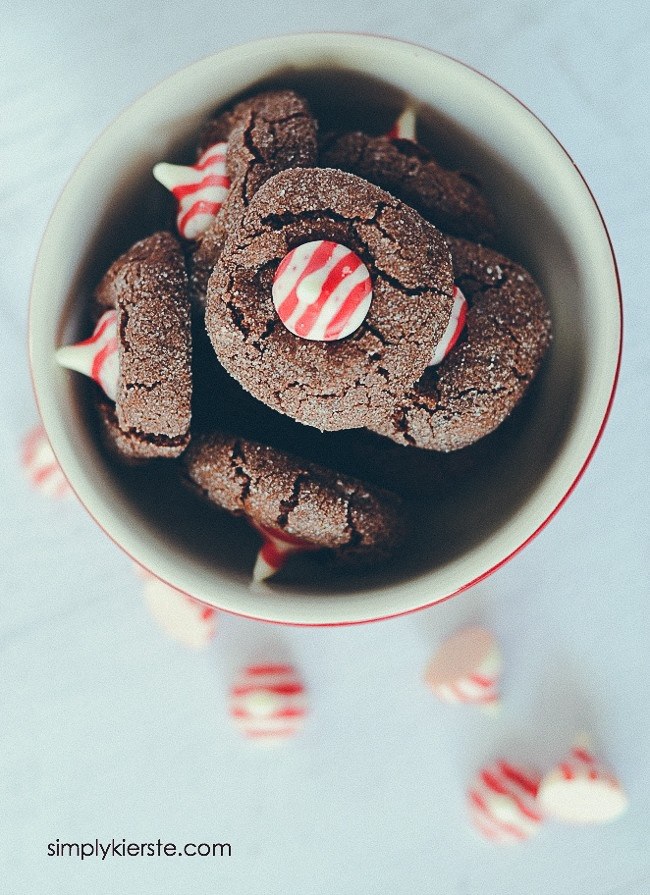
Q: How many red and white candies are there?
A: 12